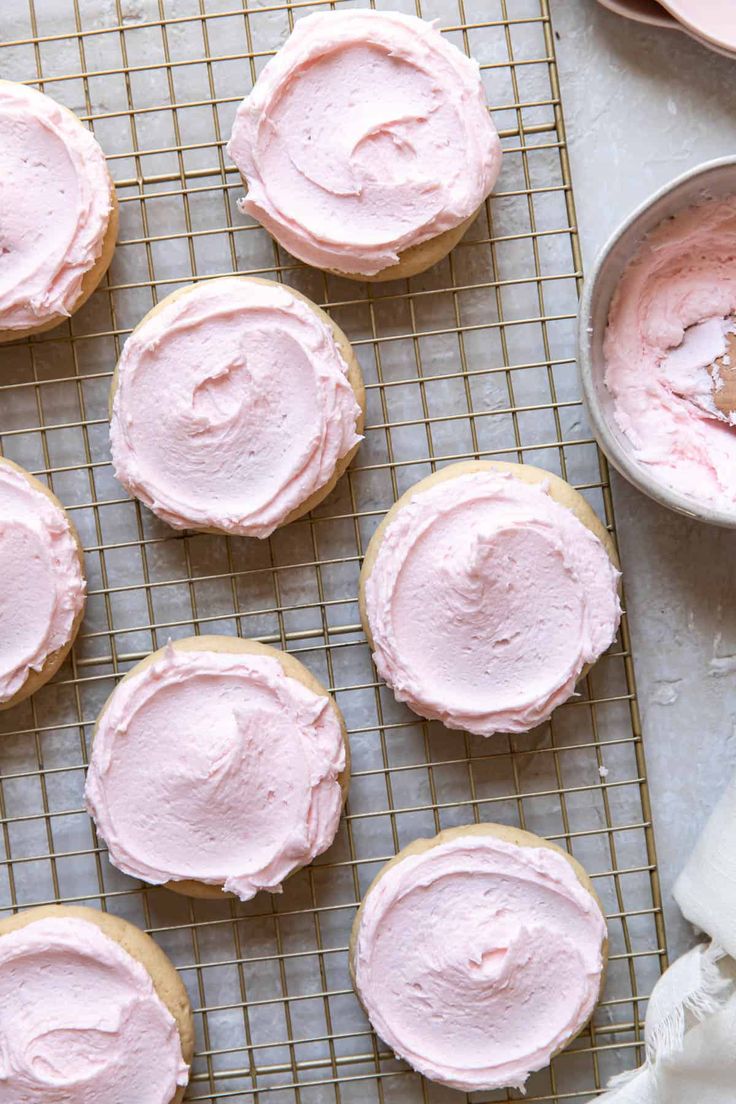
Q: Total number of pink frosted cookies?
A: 8